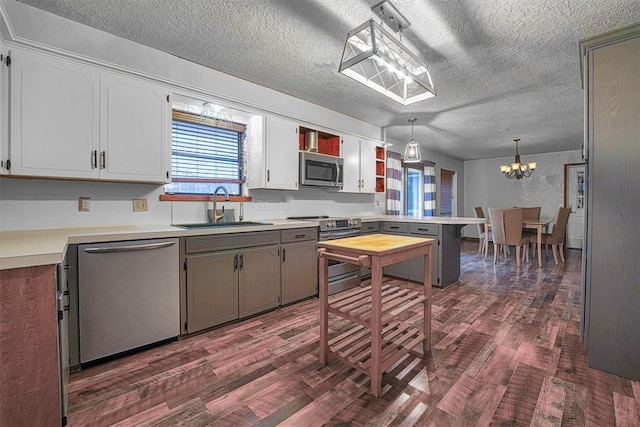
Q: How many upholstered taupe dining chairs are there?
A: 4